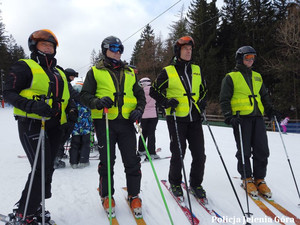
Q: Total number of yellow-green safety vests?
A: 4